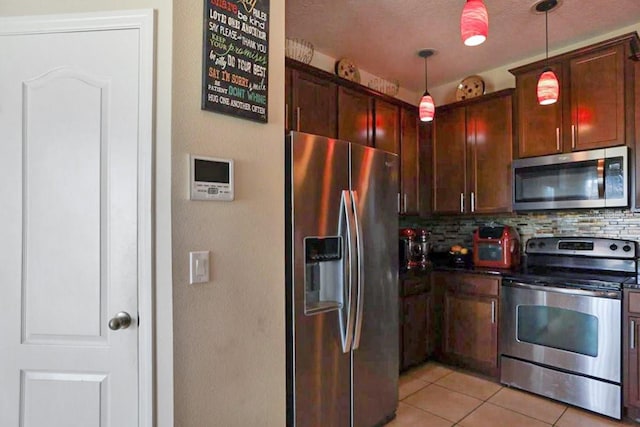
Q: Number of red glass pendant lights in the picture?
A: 3